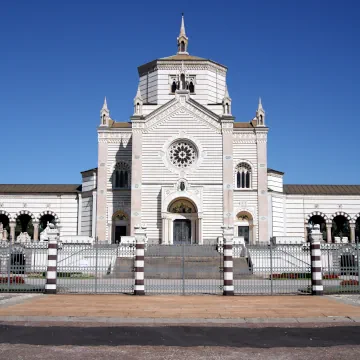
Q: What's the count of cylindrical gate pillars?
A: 4